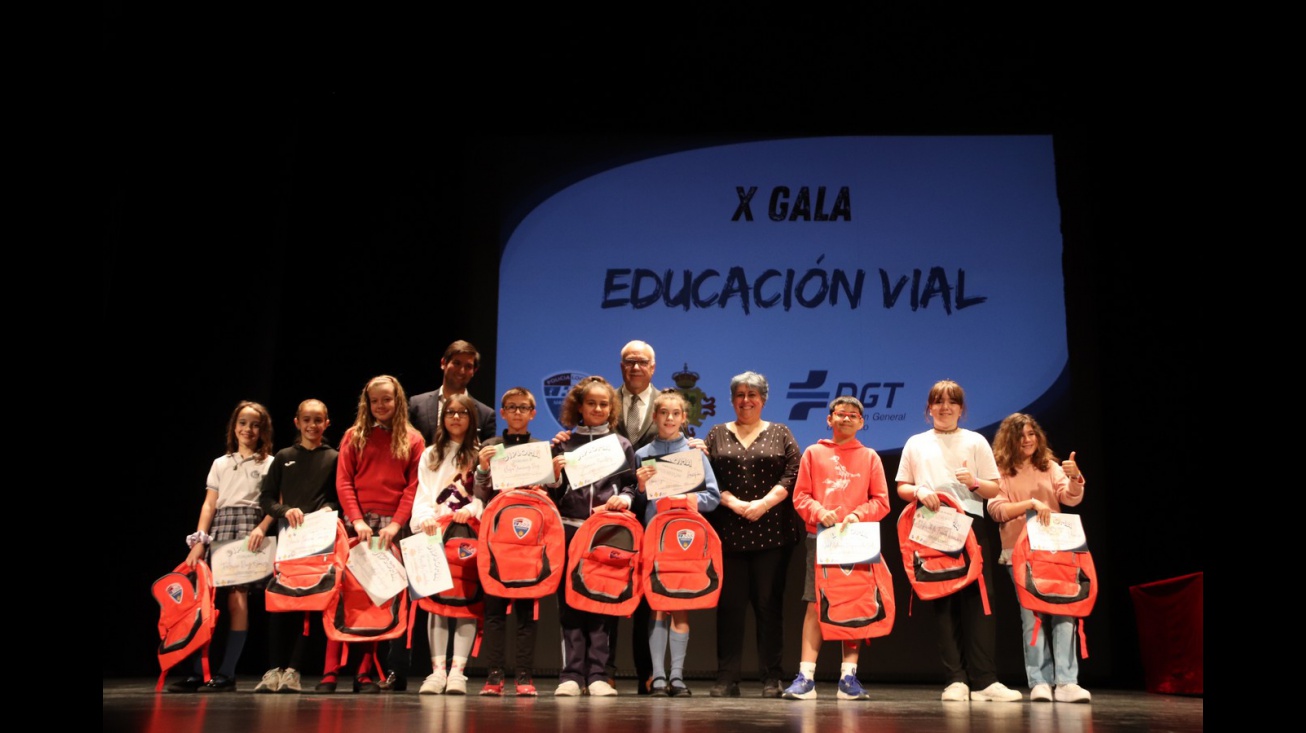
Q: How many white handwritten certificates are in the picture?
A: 10